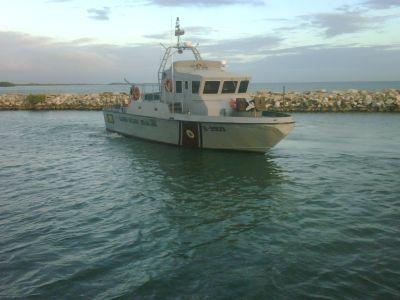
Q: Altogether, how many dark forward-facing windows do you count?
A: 3